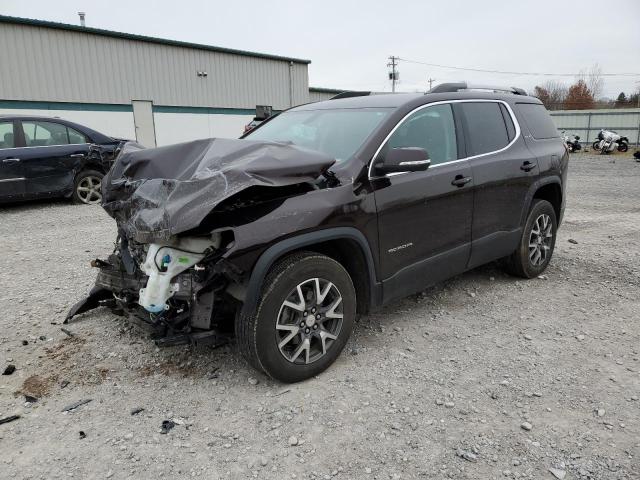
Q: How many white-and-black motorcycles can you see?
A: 2